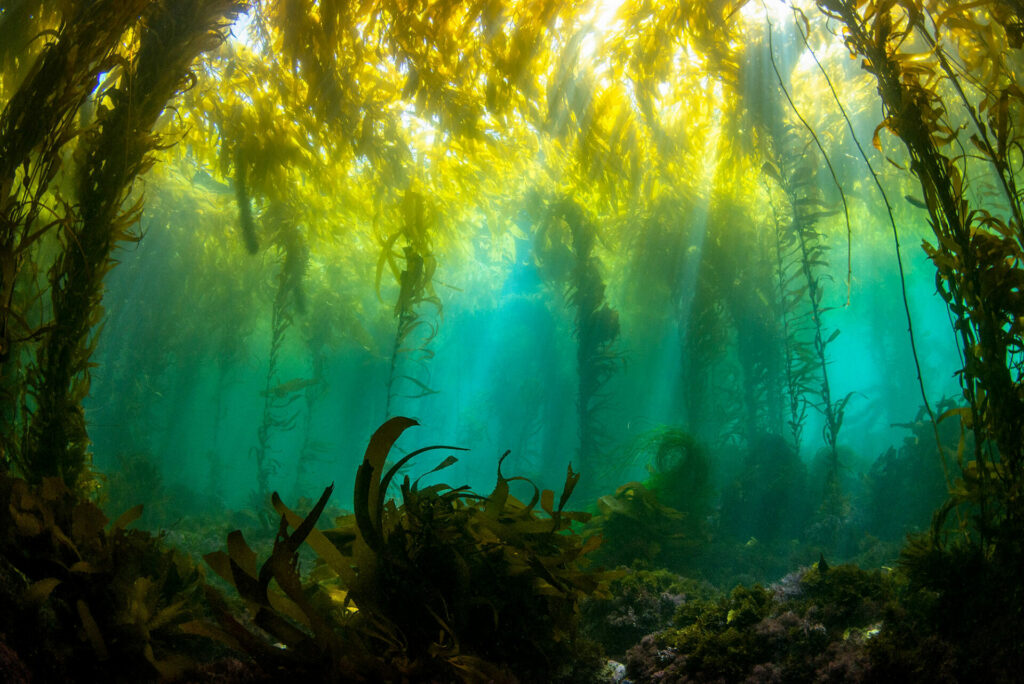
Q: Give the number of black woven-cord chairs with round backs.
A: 0